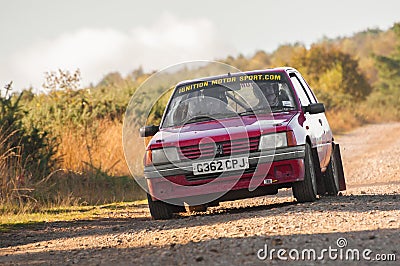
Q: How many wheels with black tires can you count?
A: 3